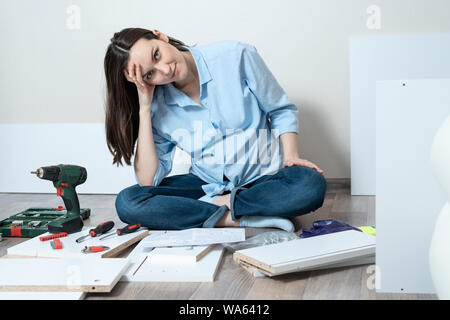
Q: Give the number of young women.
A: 1